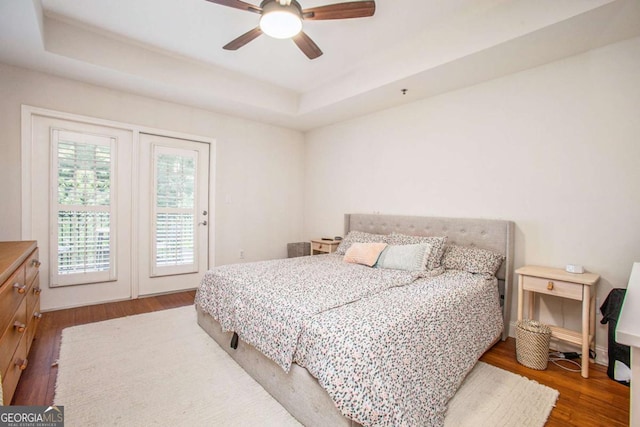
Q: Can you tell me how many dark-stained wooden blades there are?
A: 4